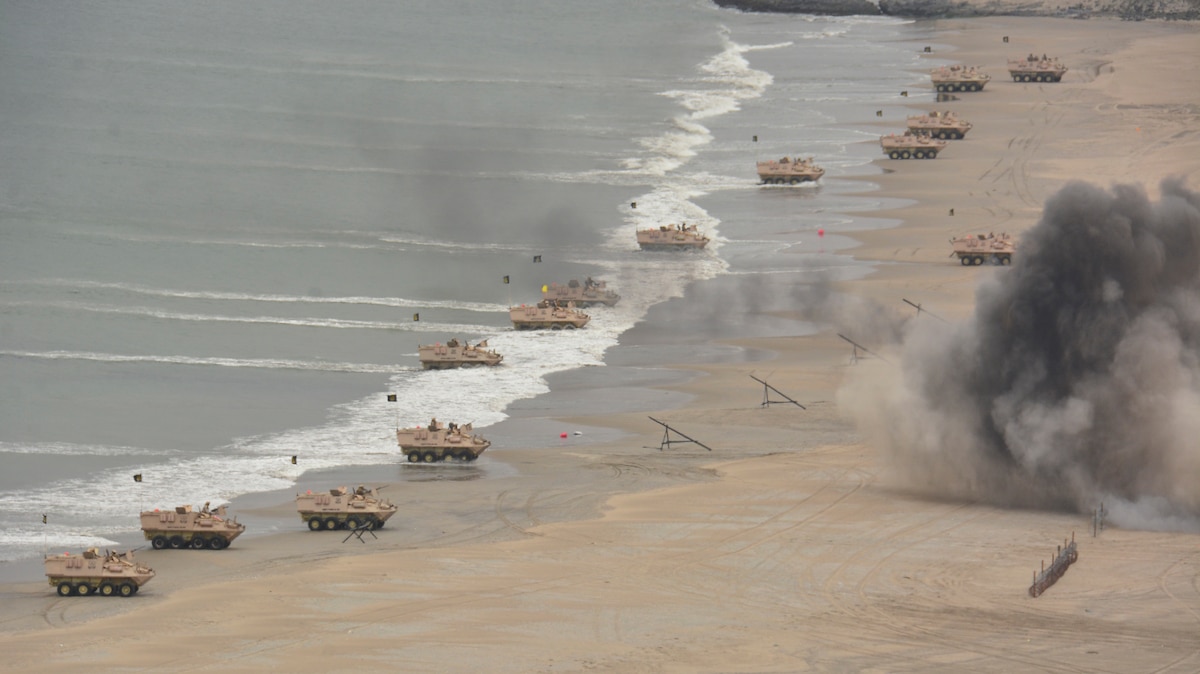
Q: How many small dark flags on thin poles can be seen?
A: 14